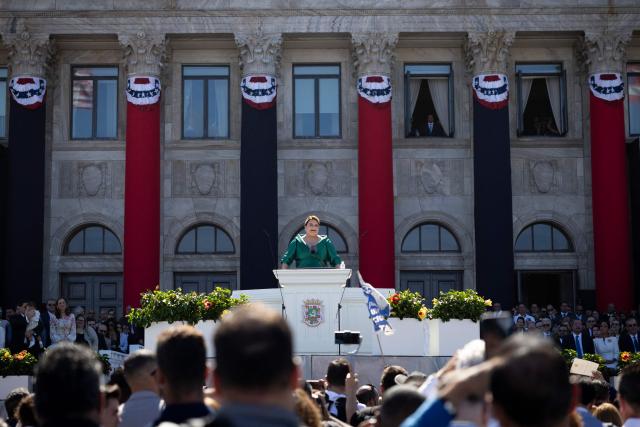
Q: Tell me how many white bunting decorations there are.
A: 6